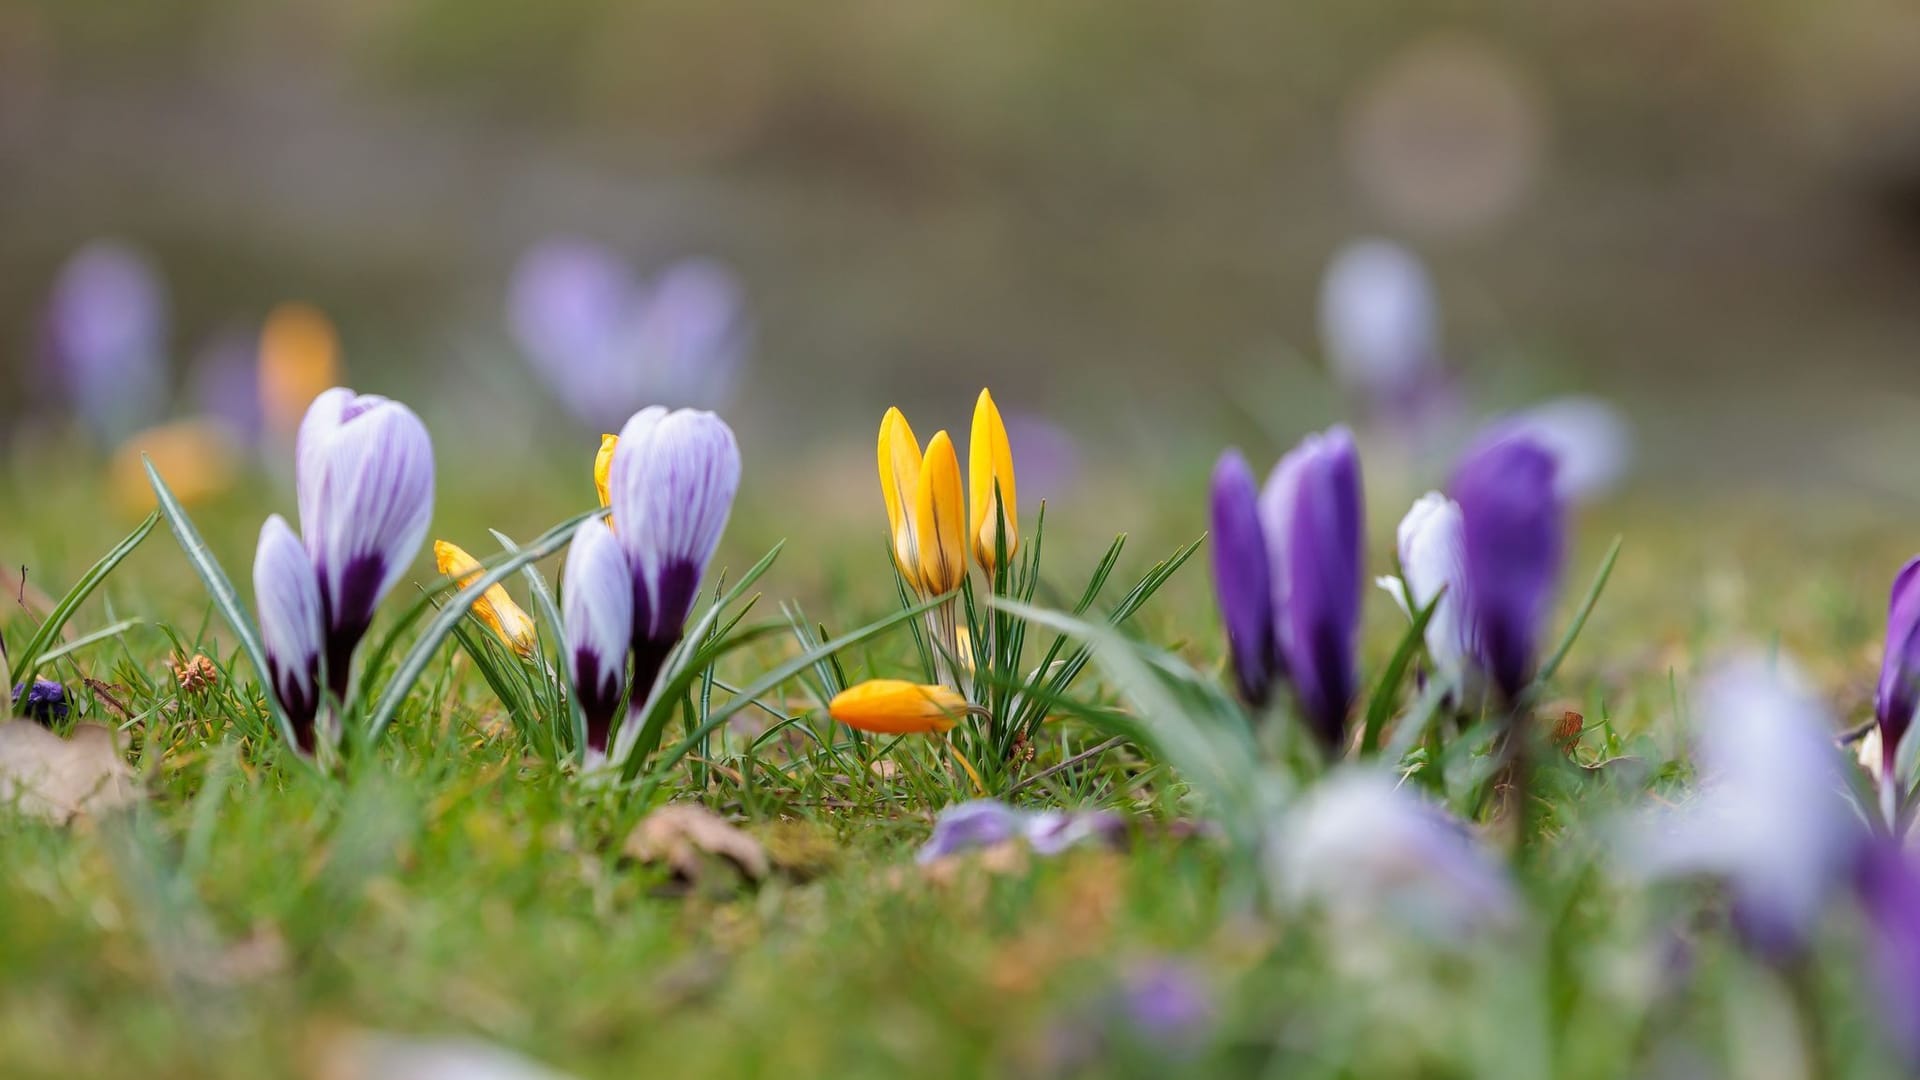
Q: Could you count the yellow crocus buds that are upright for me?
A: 3